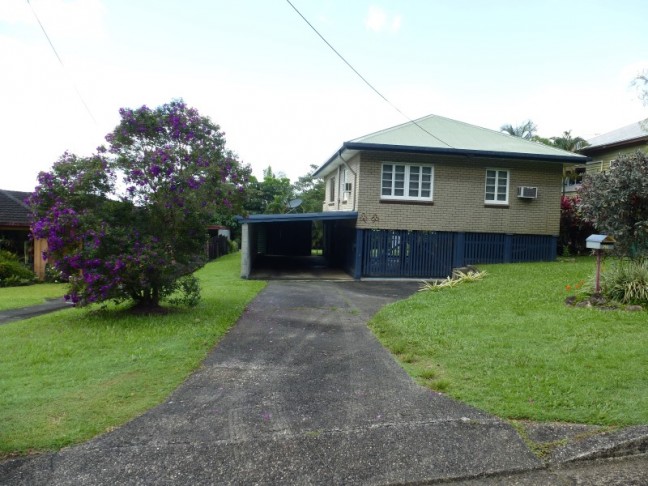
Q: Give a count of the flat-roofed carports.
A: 1